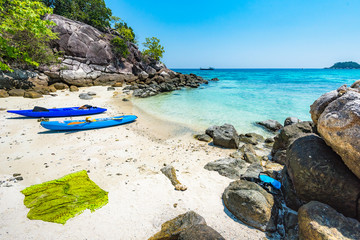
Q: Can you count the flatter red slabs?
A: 0